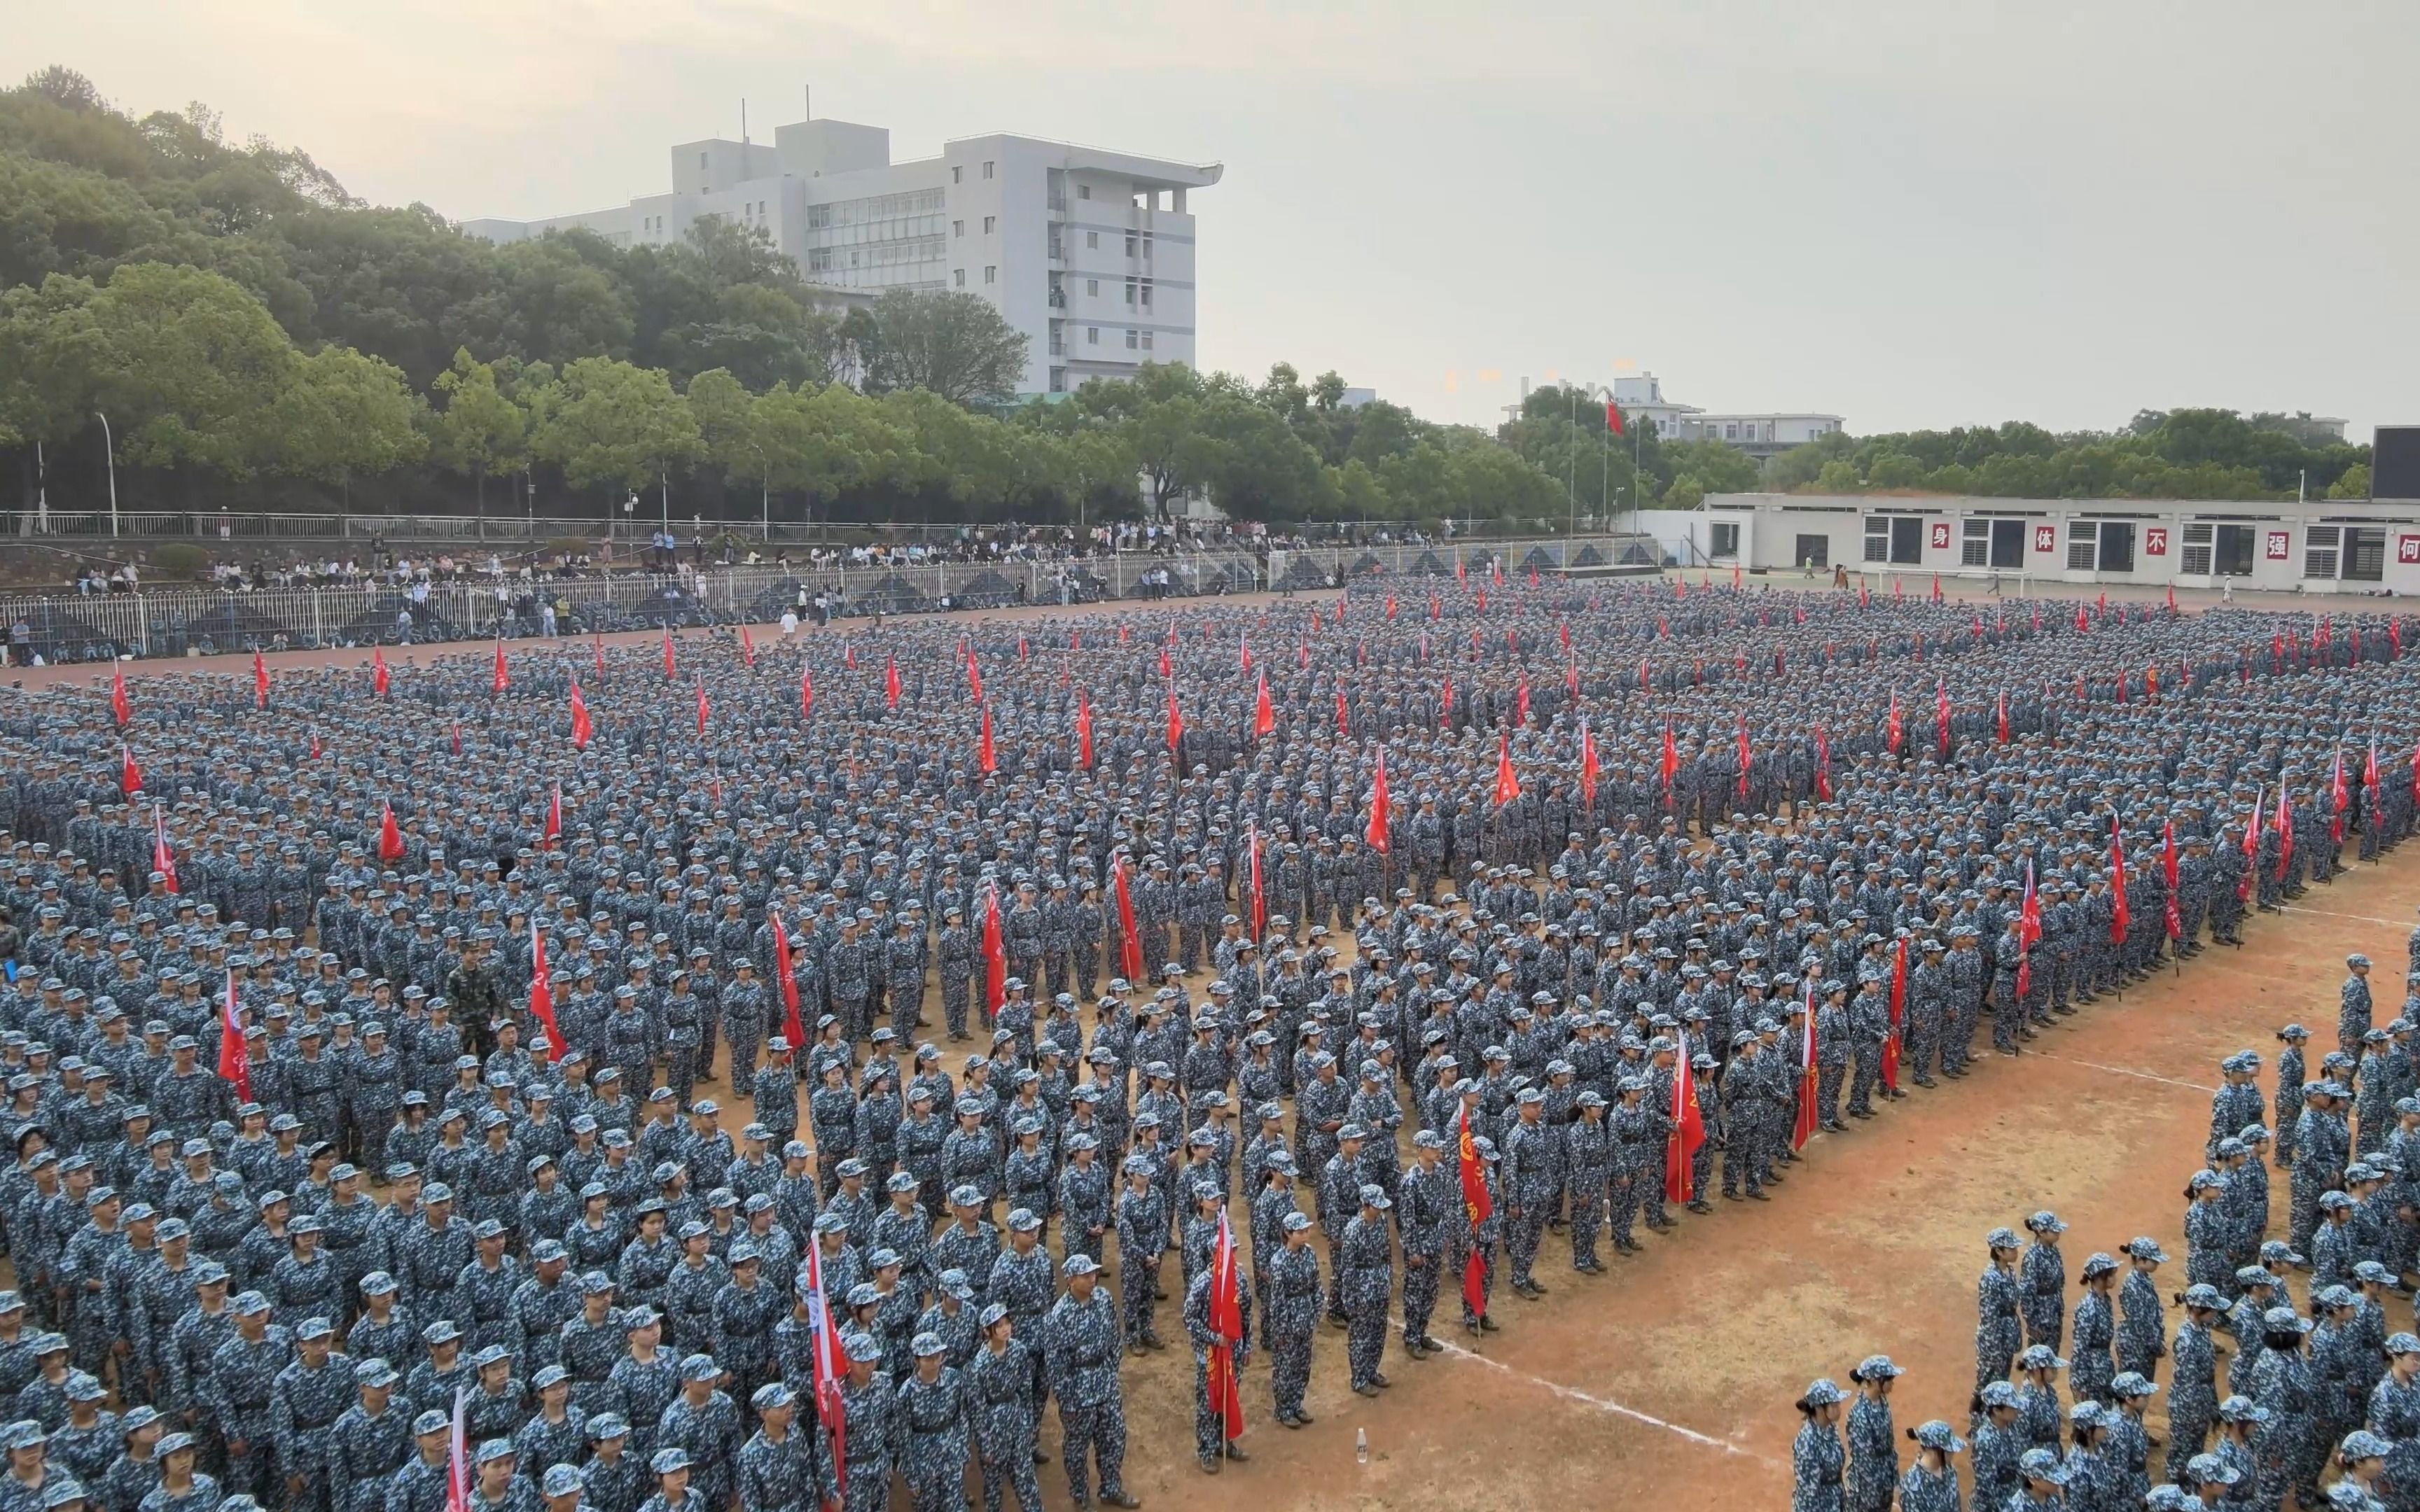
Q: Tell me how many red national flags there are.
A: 1